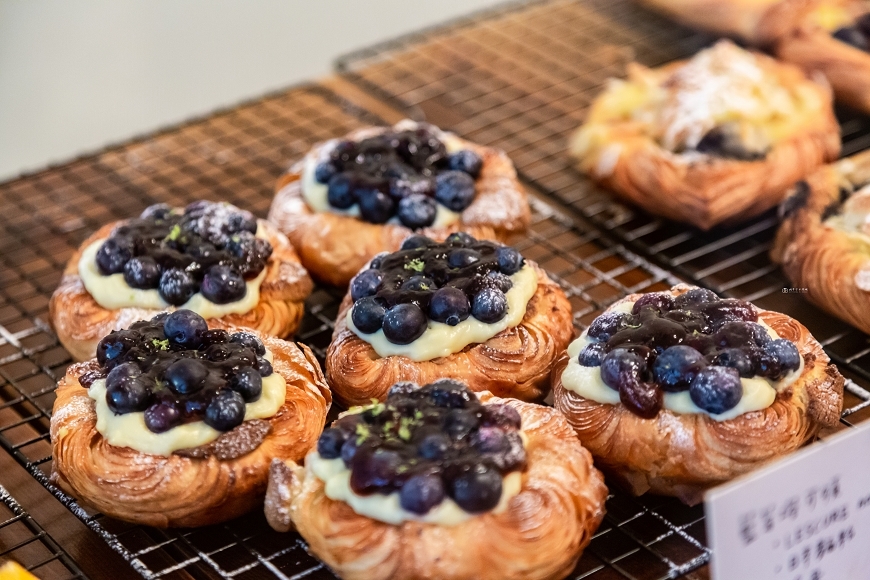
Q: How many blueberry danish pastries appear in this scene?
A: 6